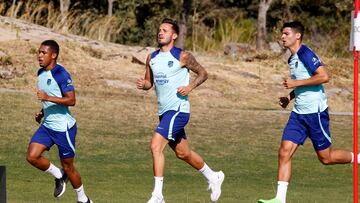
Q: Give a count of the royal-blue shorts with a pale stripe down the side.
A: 3